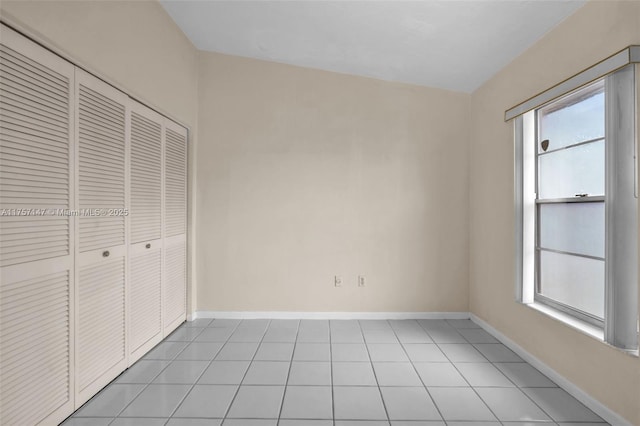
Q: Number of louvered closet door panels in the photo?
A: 4